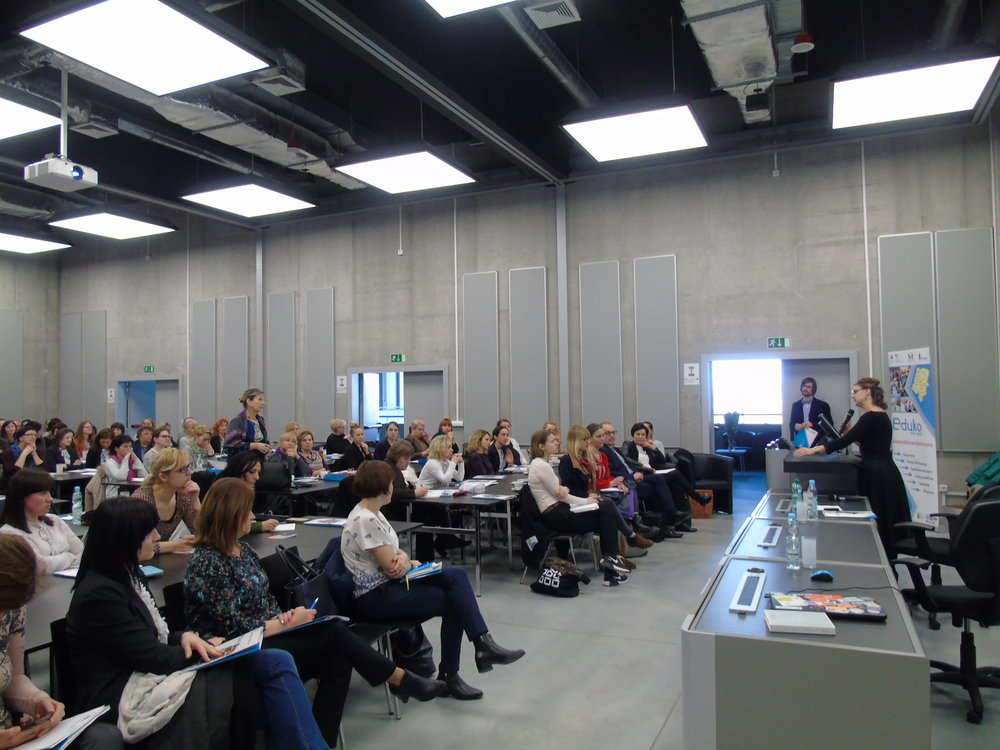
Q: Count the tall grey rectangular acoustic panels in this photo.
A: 13